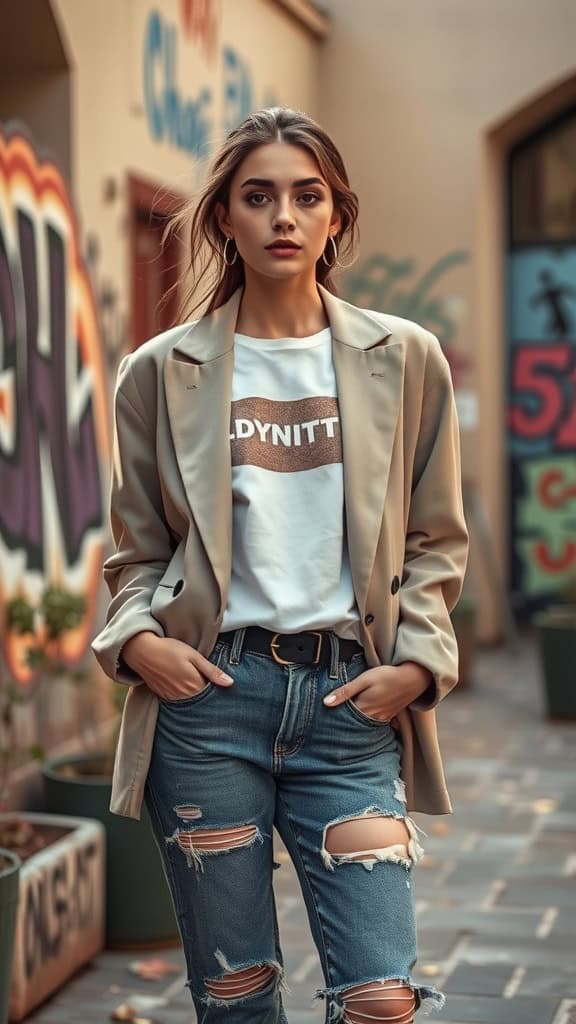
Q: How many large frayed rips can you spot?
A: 4